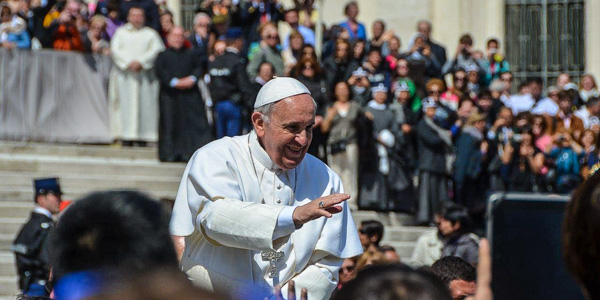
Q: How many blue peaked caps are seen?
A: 2